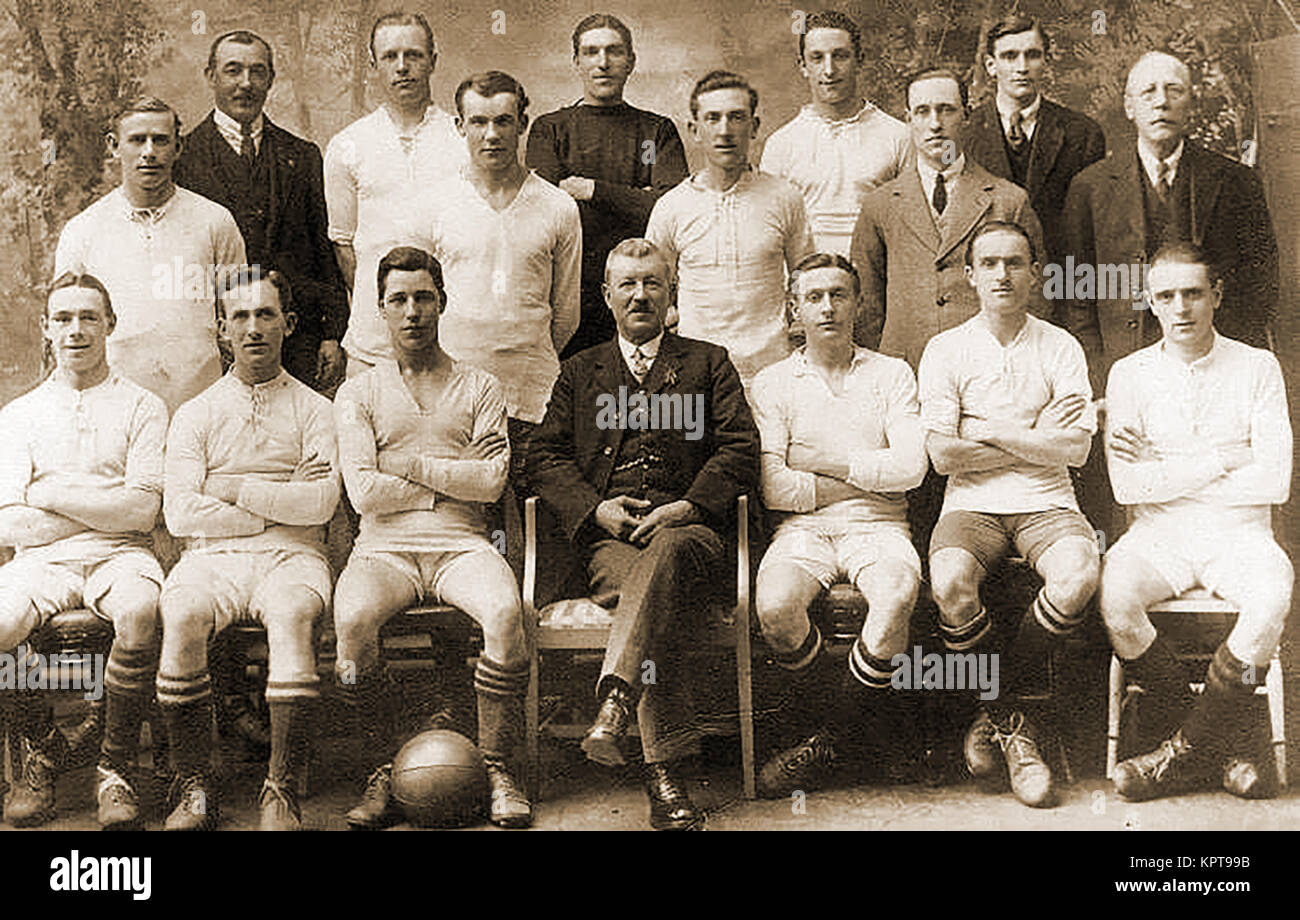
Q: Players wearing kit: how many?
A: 12